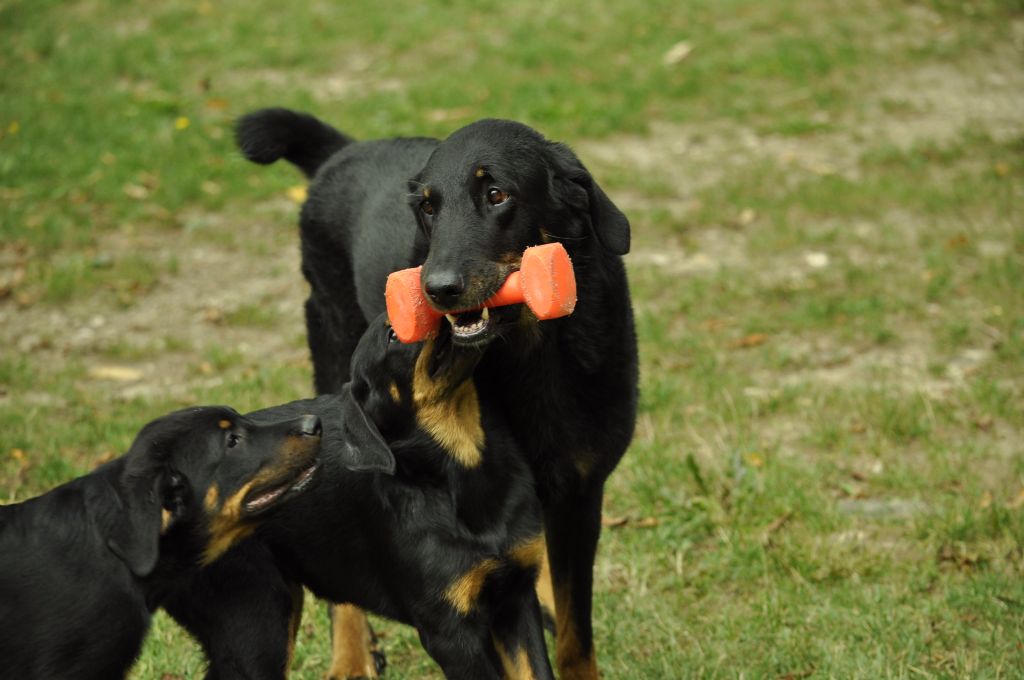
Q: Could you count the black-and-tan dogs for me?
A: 3